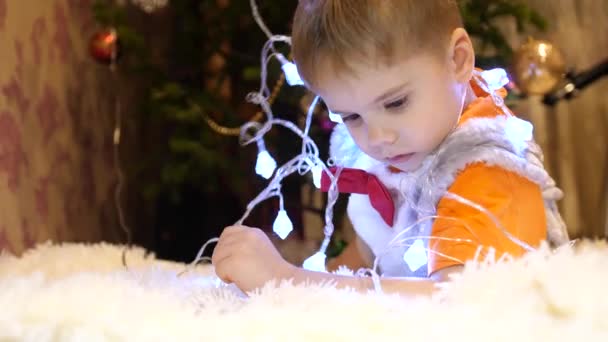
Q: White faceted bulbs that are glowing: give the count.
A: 9